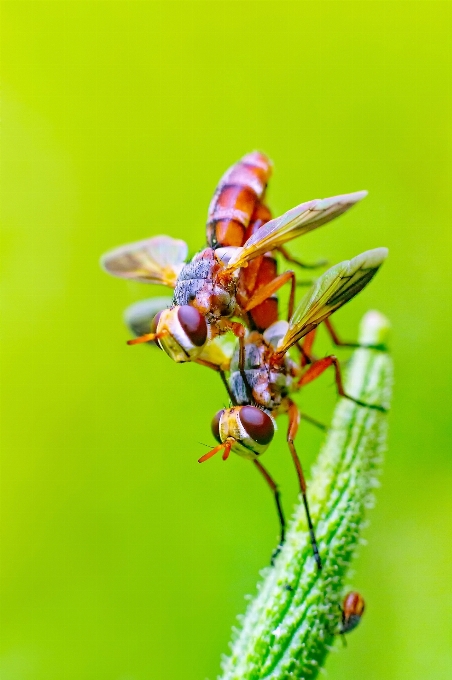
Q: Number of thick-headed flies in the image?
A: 2